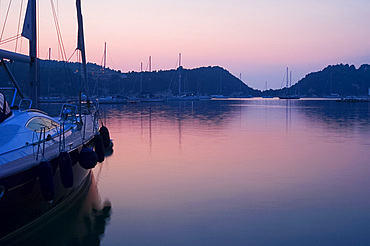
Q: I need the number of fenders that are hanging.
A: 5